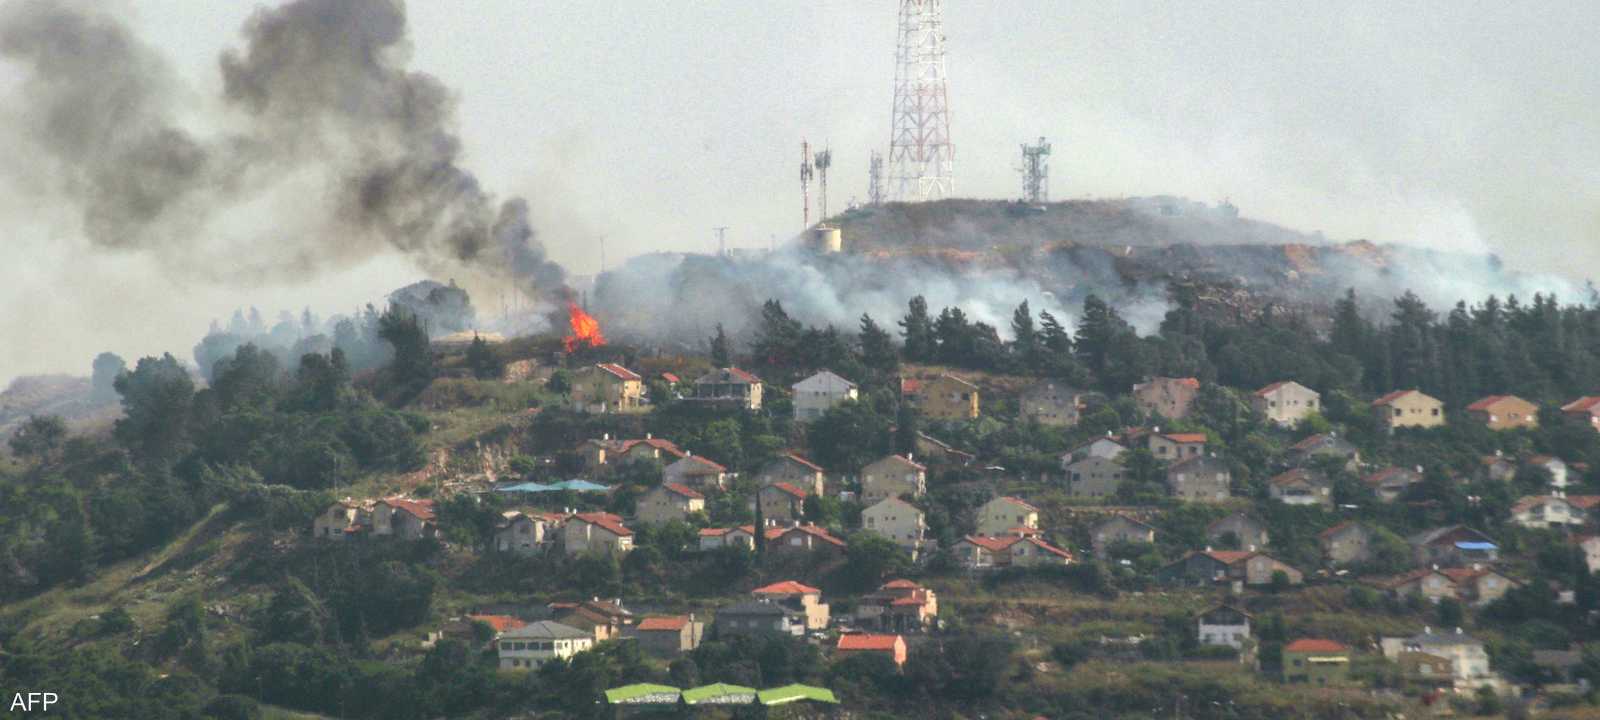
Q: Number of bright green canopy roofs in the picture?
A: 3